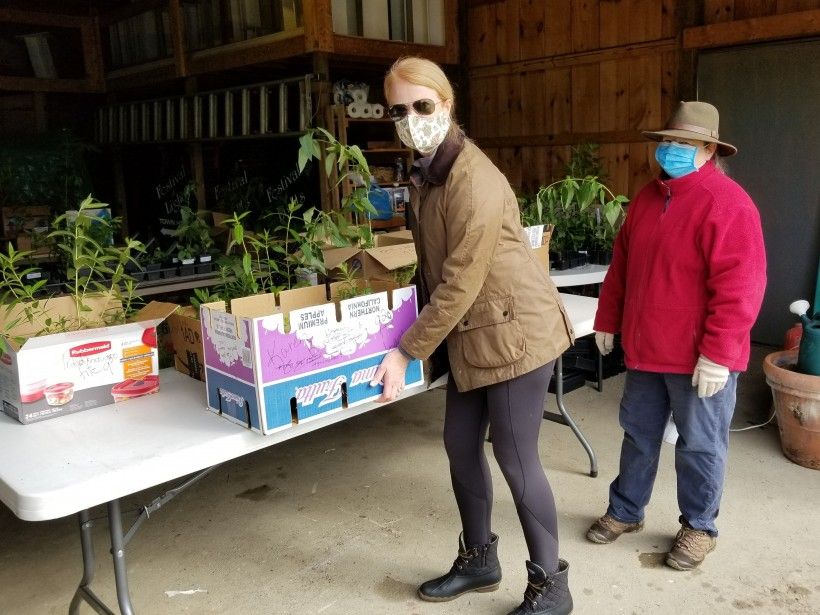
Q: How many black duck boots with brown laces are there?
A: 2